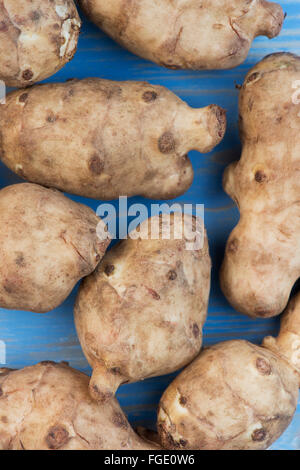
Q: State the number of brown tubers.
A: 8